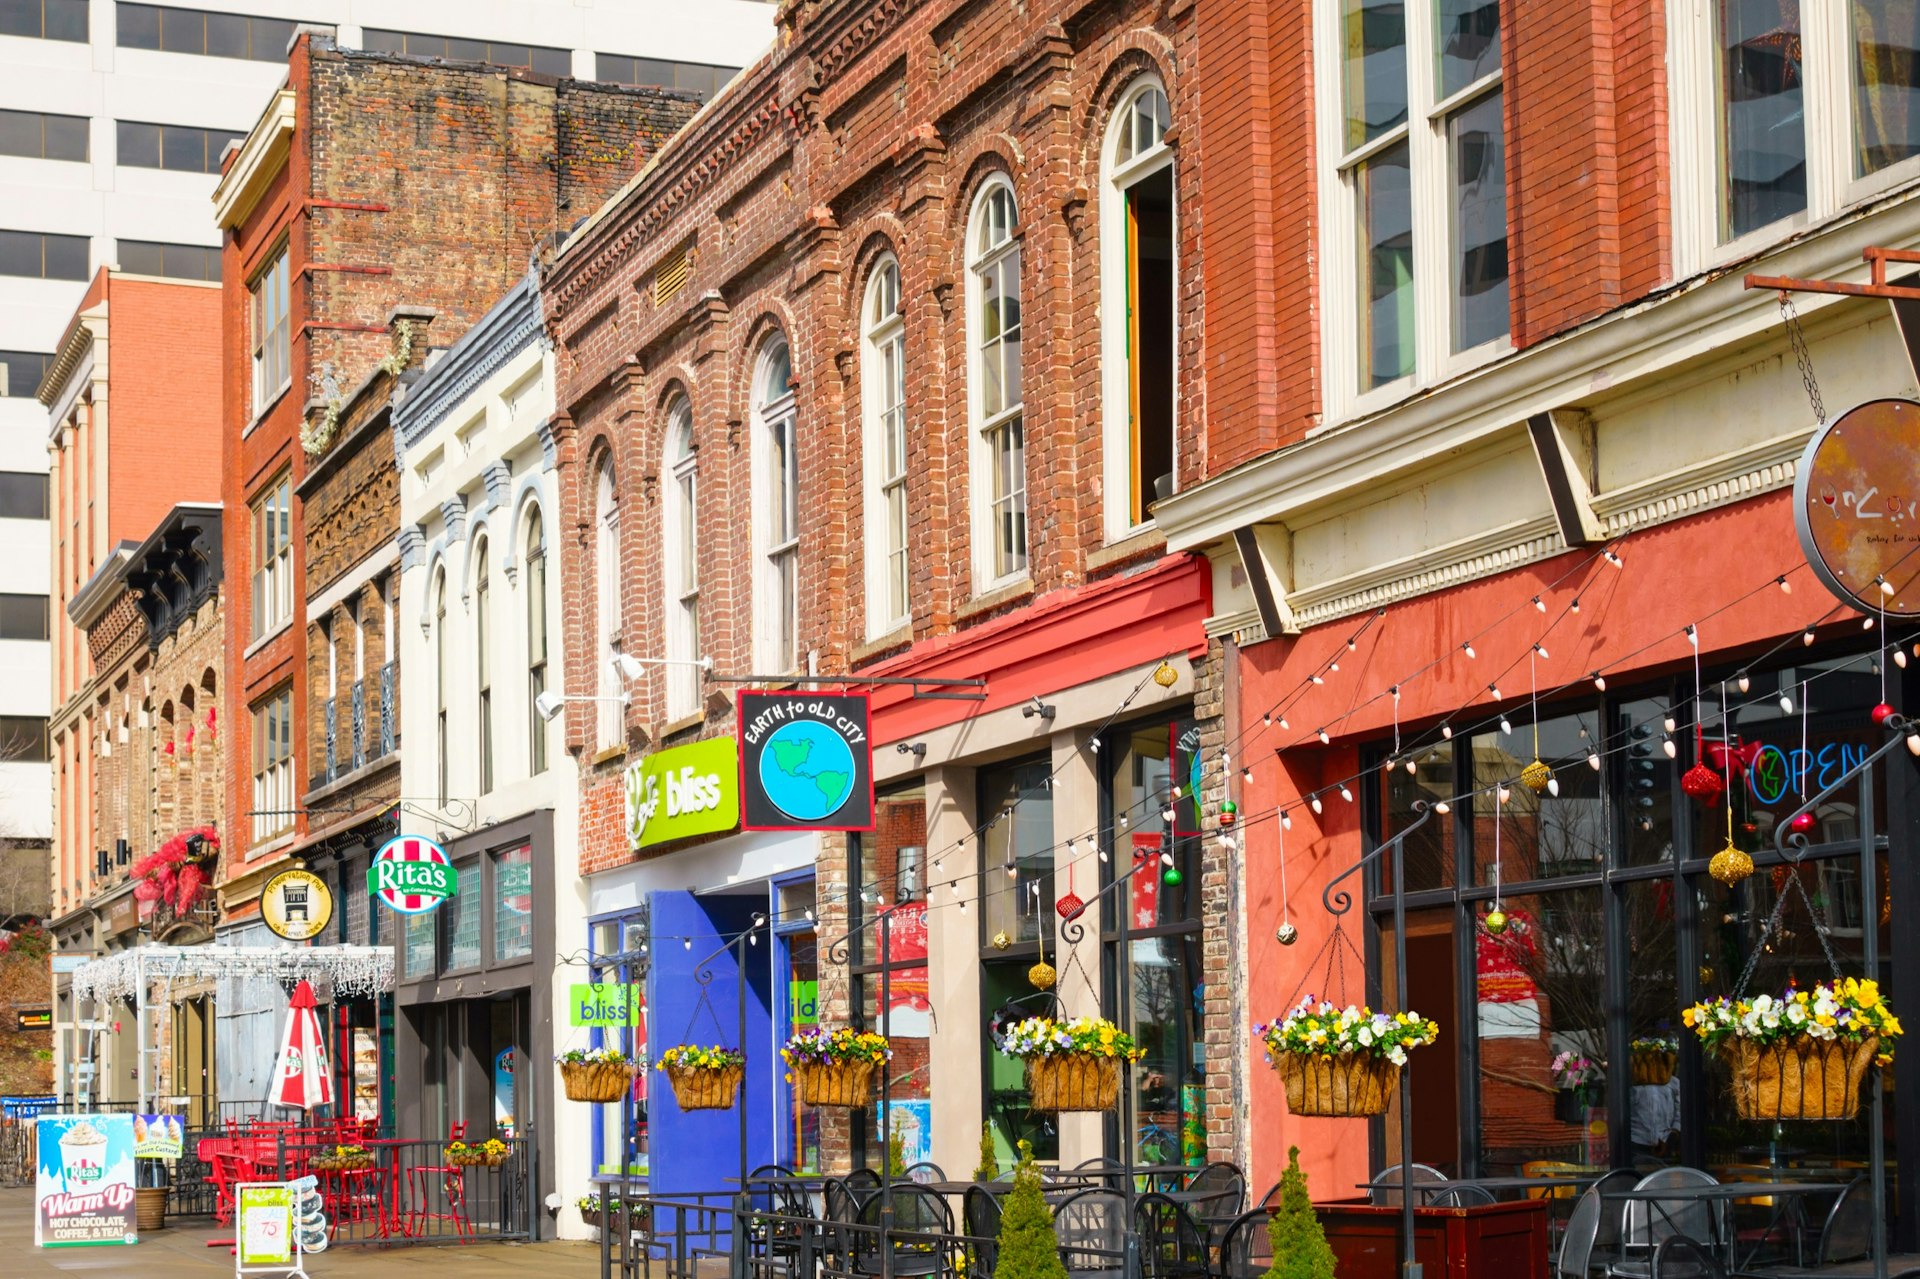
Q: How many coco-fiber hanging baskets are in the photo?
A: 6